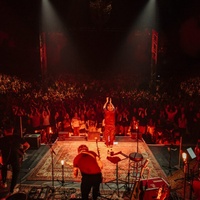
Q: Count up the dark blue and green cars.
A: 0